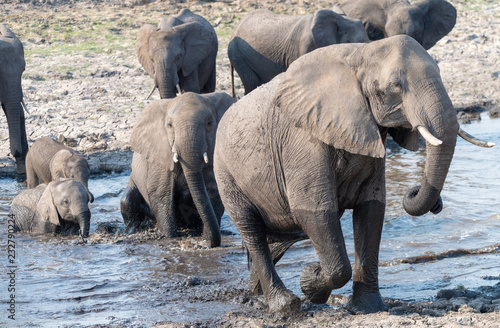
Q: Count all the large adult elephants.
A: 6